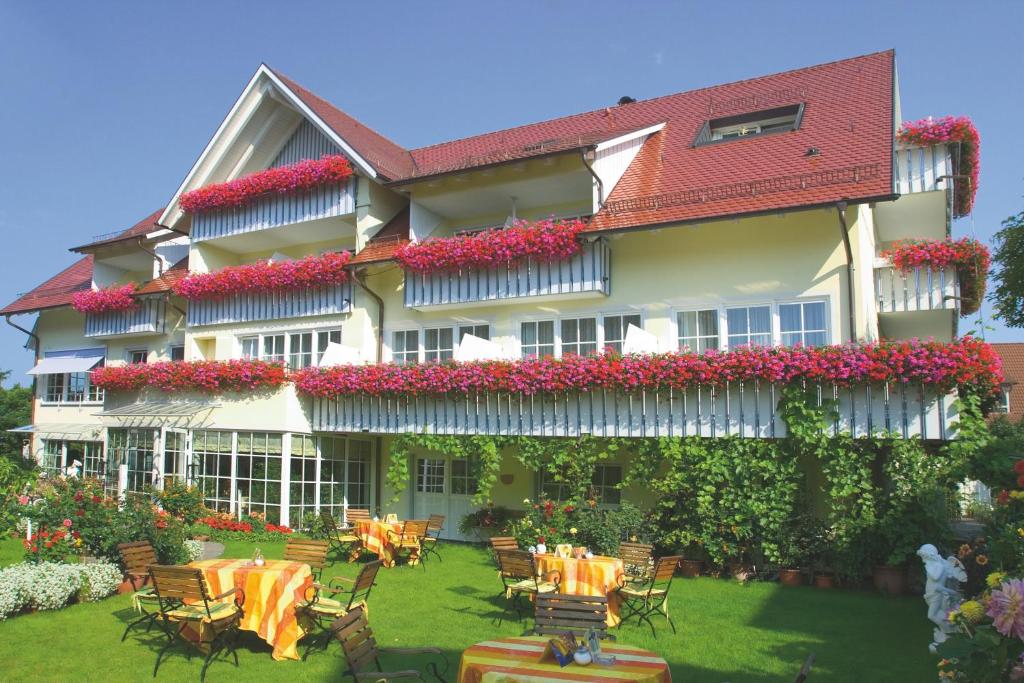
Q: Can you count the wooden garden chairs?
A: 15